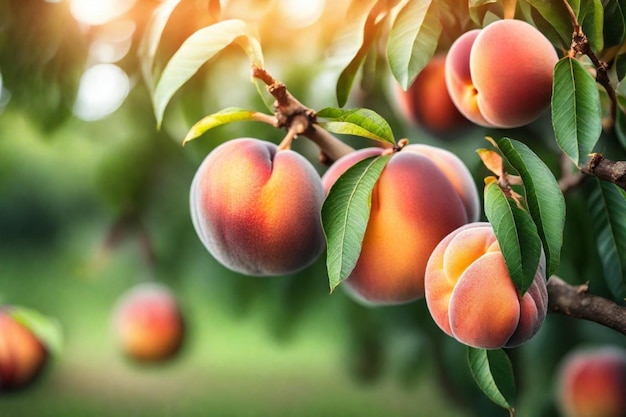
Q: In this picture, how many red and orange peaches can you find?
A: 8